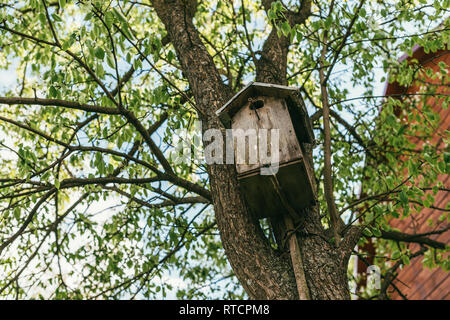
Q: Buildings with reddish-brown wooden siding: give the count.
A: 1